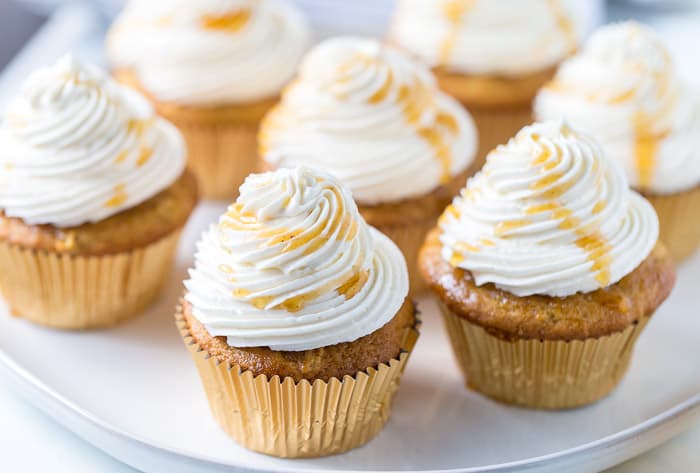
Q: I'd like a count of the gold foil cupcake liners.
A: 7